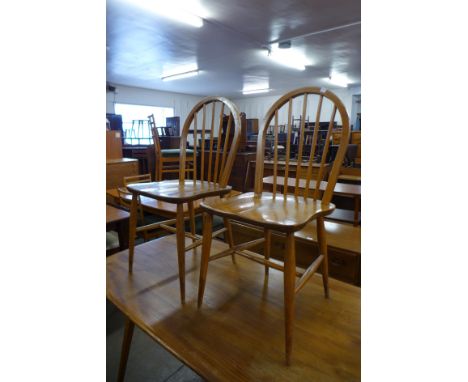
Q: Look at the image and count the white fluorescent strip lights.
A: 5